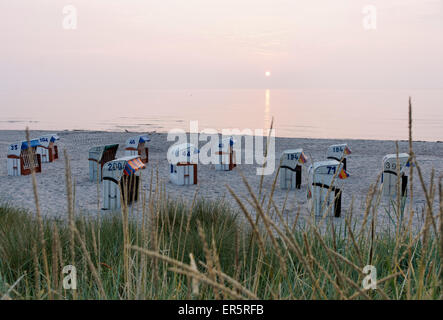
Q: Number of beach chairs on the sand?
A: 11